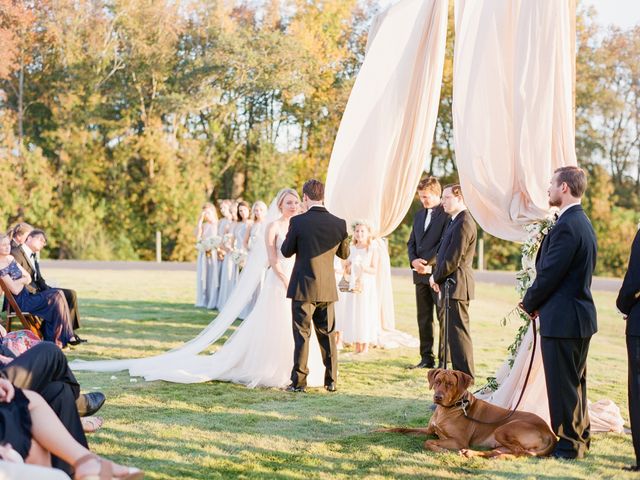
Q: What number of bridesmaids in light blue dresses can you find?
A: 5